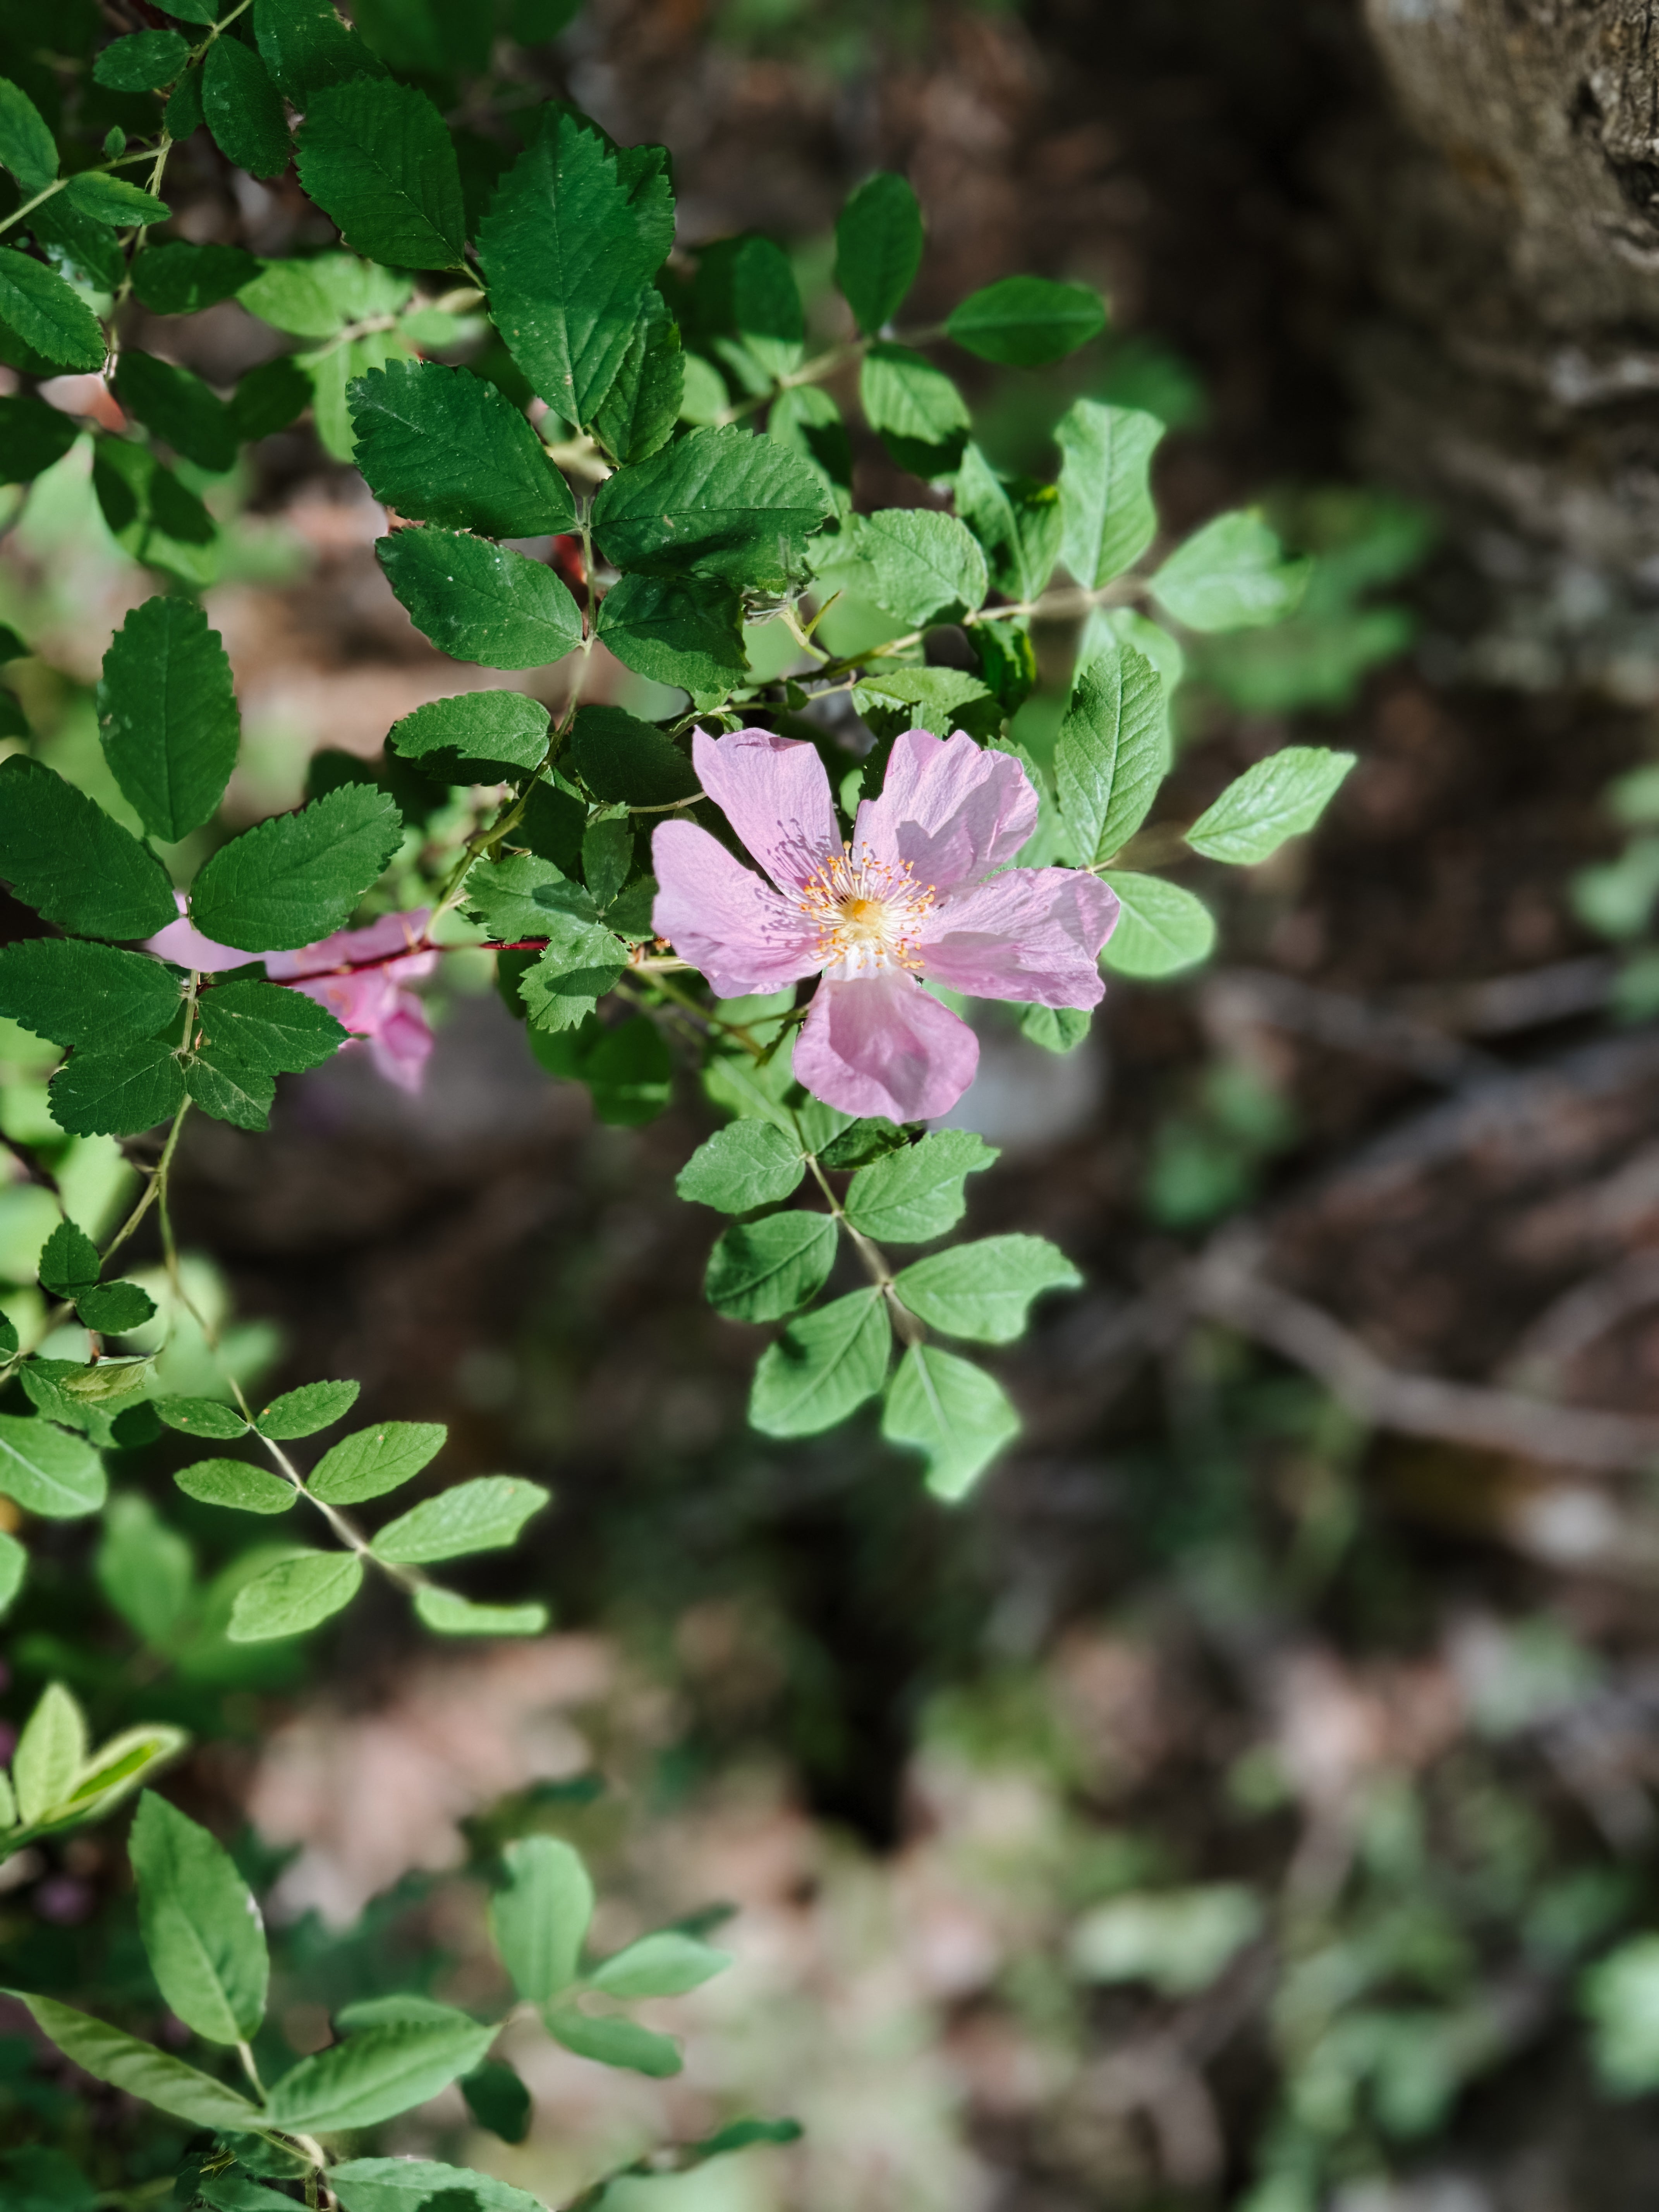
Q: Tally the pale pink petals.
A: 5